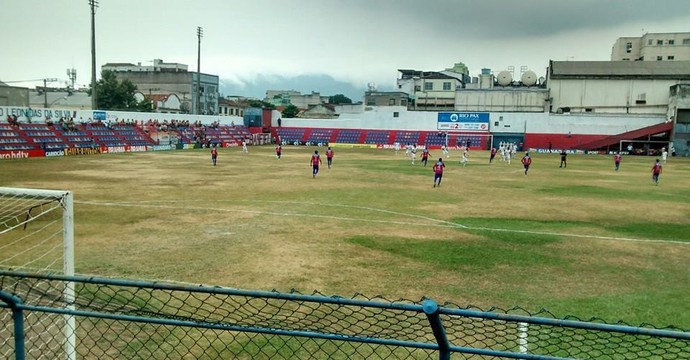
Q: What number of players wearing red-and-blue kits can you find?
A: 10